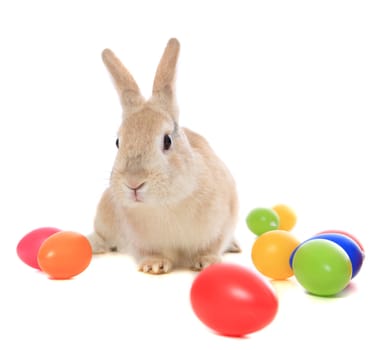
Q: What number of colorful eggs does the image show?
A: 9